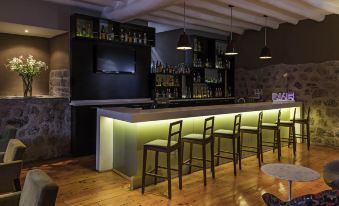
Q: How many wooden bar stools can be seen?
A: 7